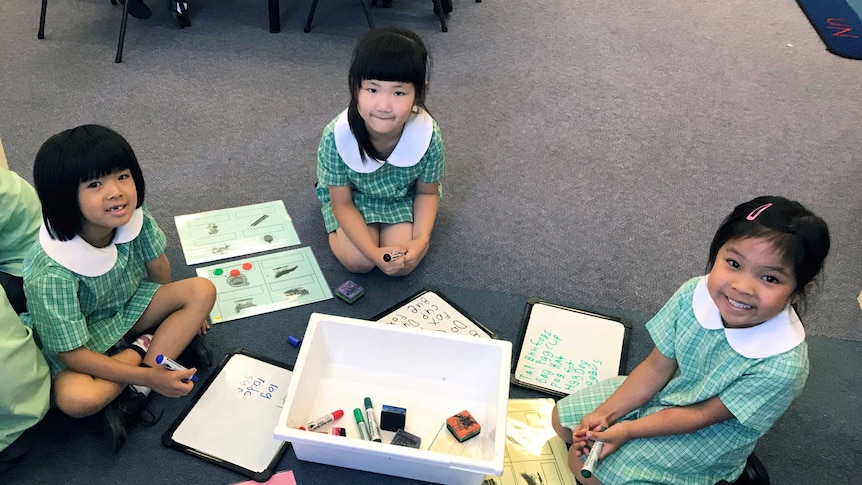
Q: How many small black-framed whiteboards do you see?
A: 3